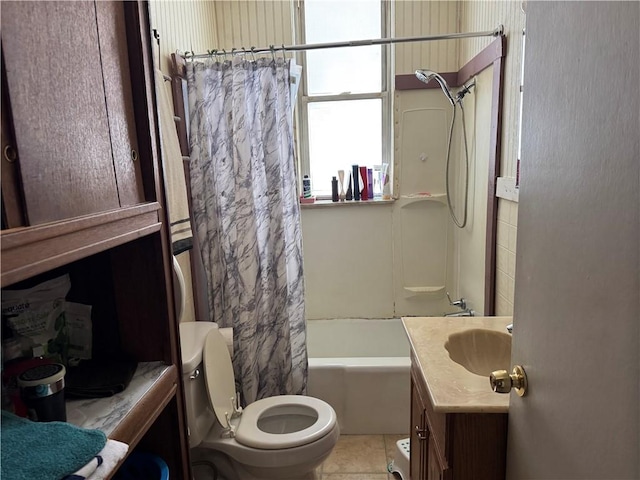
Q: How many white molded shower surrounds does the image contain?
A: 1